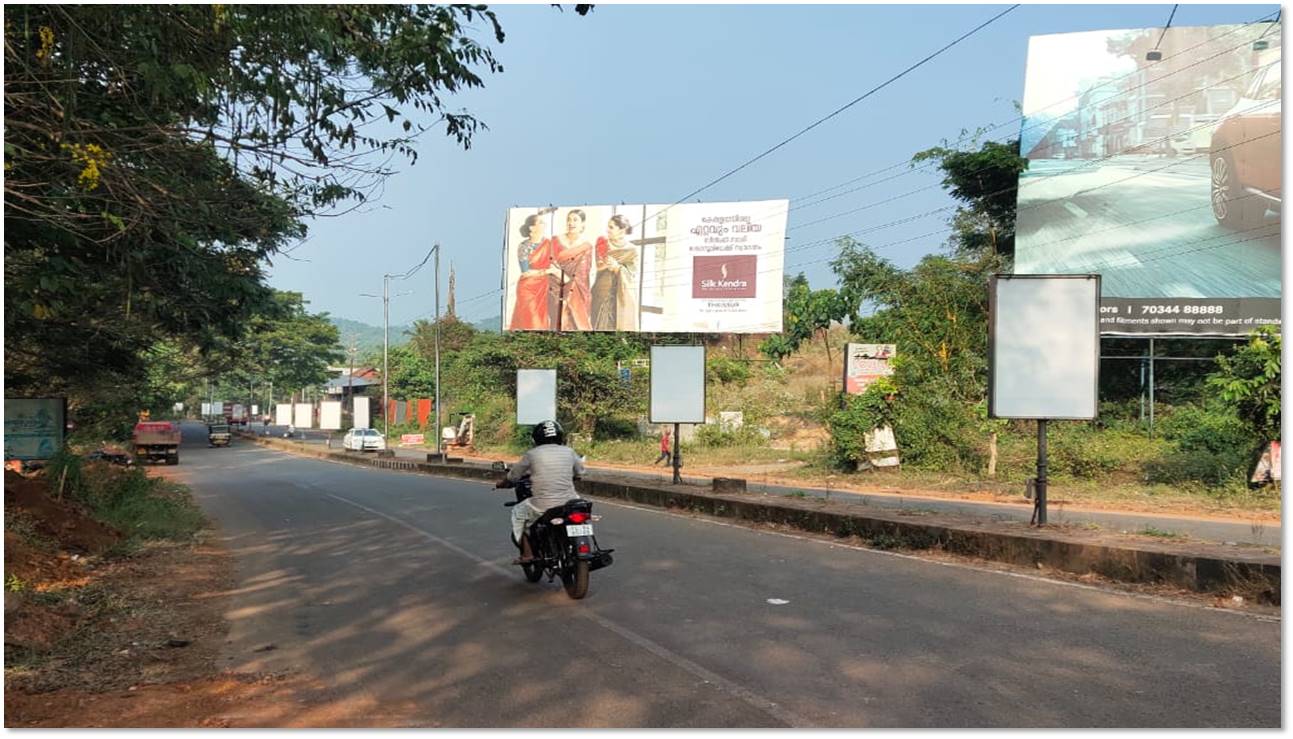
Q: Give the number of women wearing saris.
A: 3